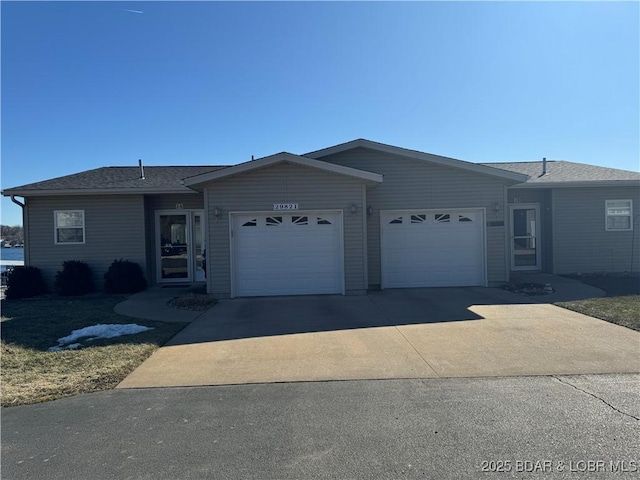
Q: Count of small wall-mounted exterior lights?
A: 4